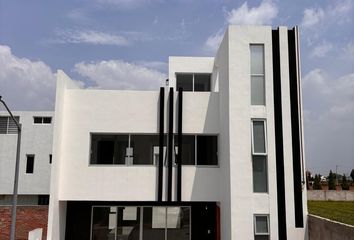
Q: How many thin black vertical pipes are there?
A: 3